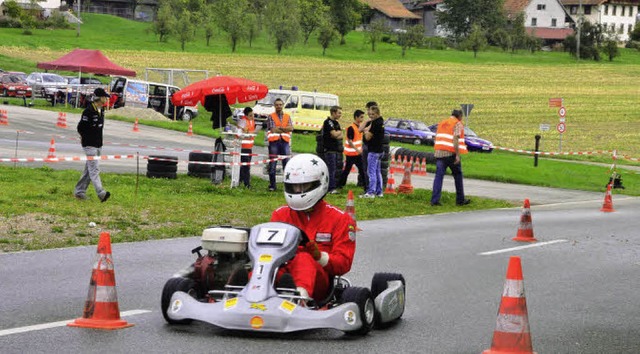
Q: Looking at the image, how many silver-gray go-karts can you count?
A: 1